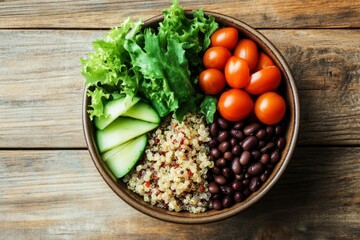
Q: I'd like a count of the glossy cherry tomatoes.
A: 9